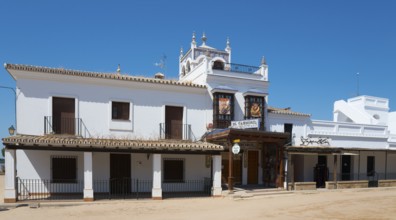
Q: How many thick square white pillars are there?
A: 4